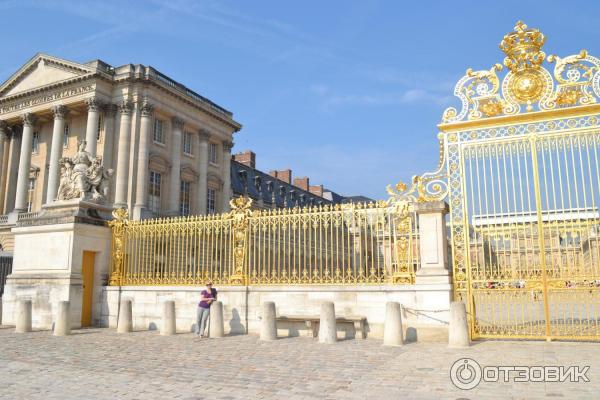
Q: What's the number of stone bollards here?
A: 9